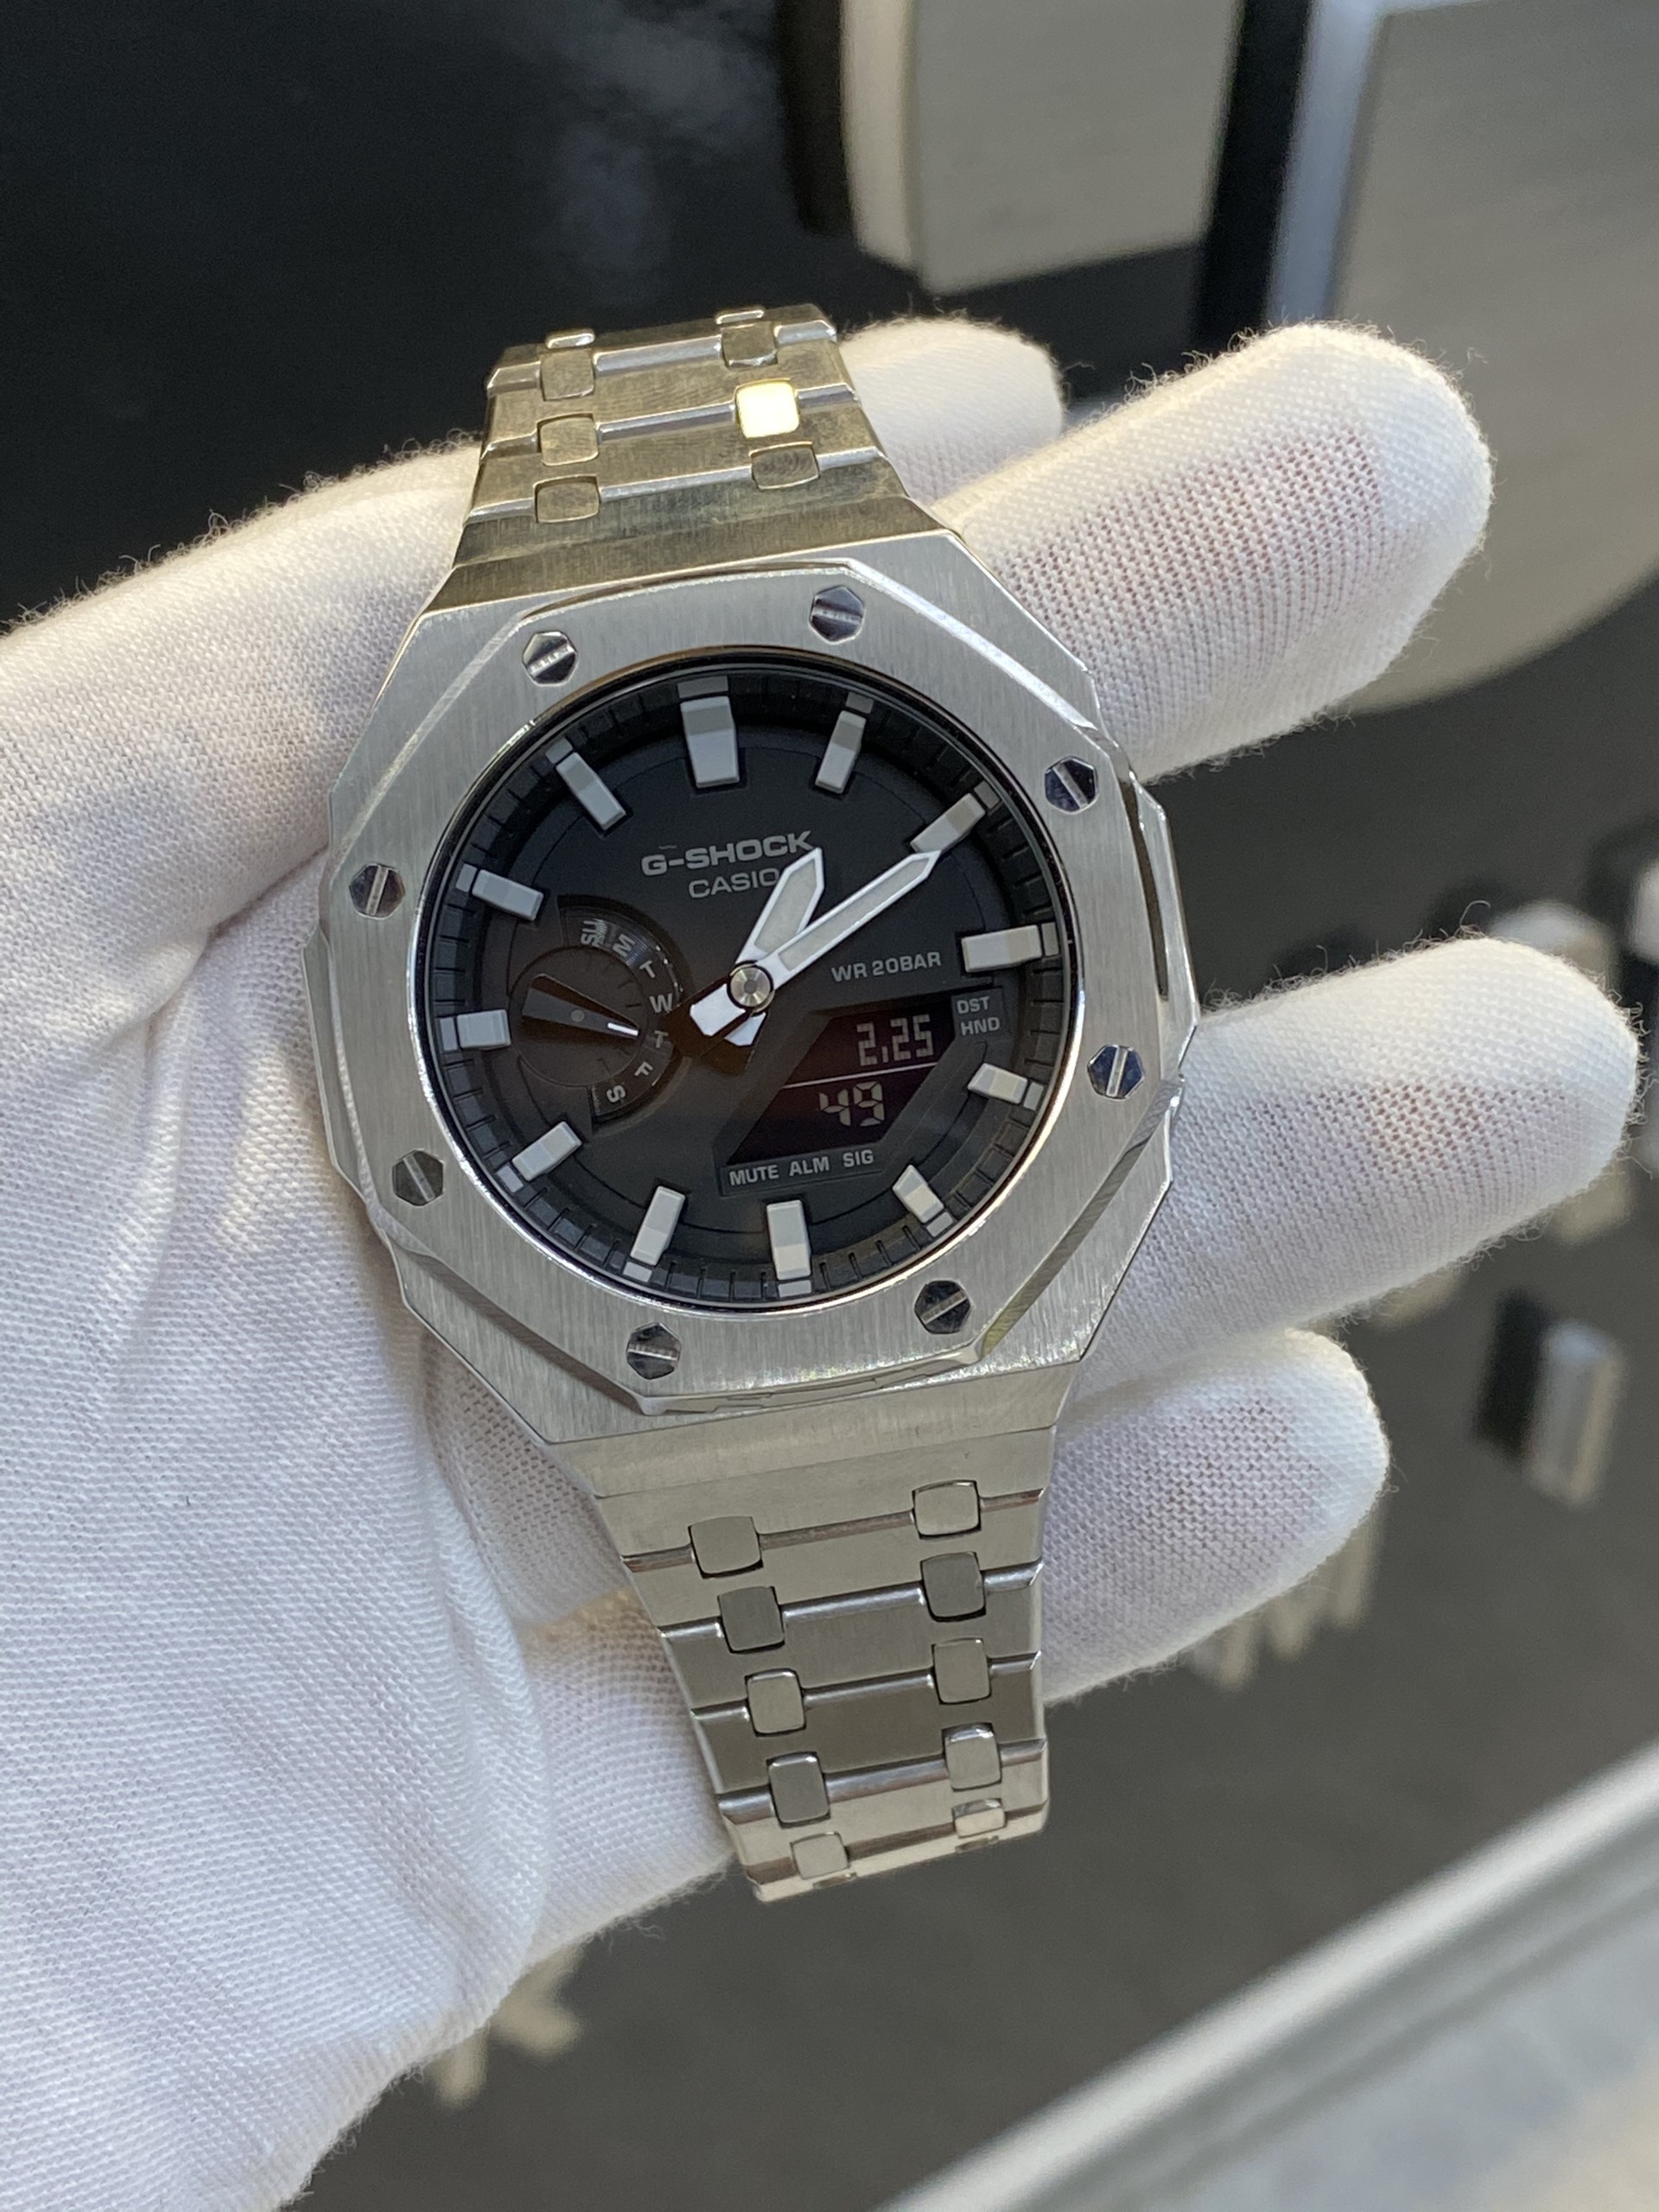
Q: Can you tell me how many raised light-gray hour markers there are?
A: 12